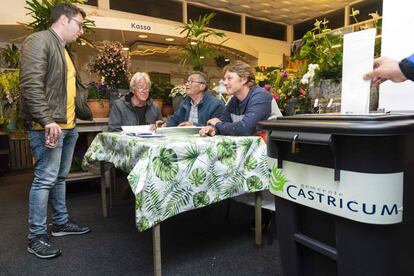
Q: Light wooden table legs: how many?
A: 3